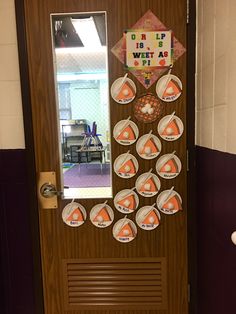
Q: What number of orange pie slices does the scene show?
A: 14